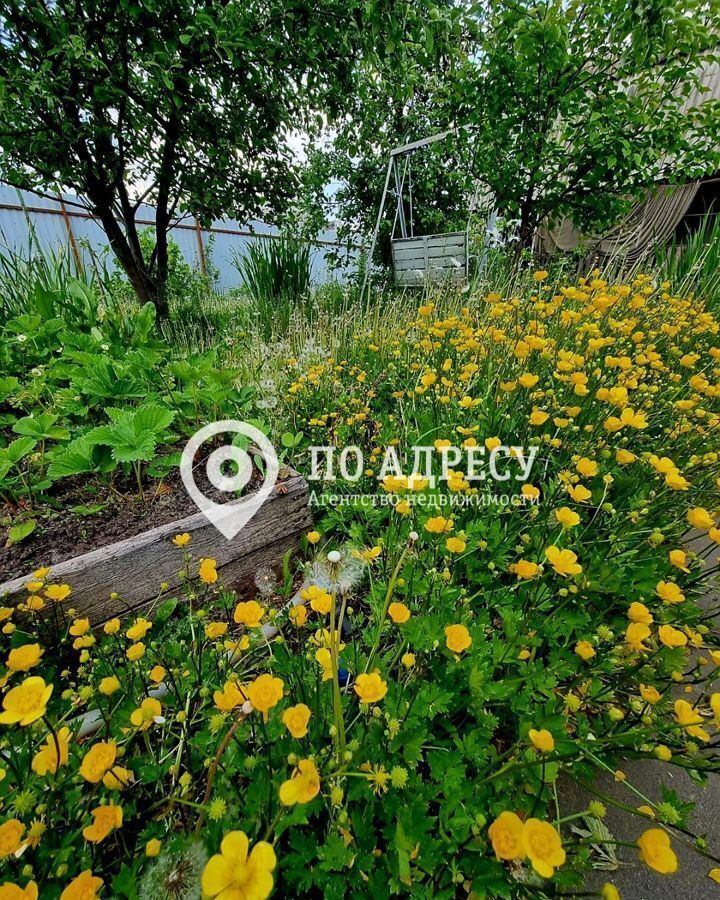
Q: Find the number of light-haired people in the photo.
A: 0